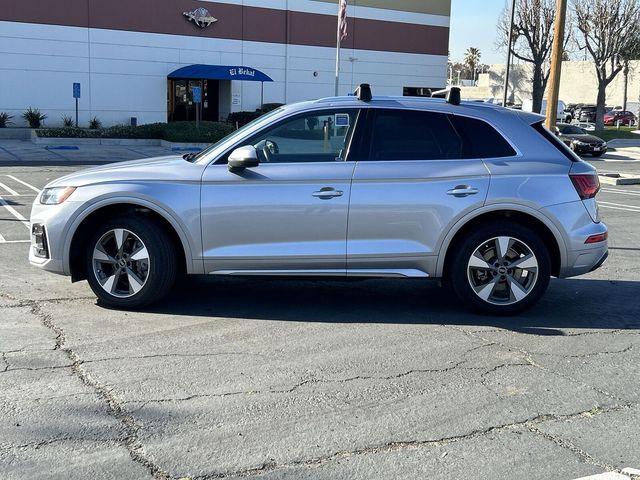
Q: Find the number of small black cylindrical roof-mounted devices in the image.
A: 2